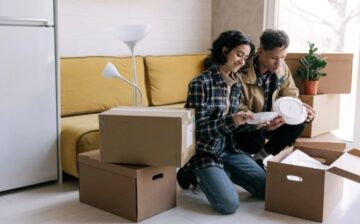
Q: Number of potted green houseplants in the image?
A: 1